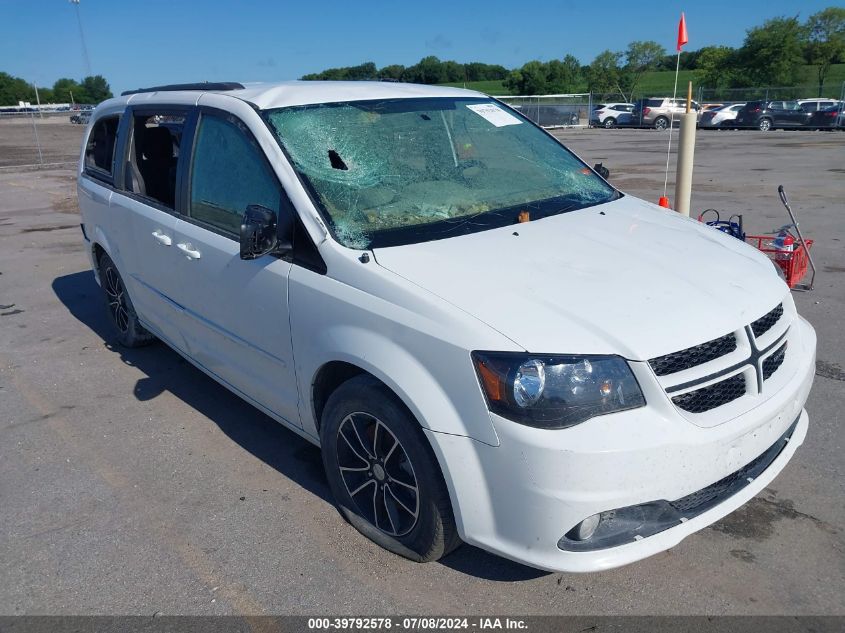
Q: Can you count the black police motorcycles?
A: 0